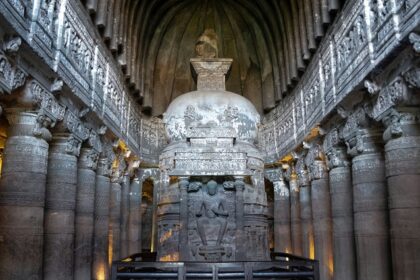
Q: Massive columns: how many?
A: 14